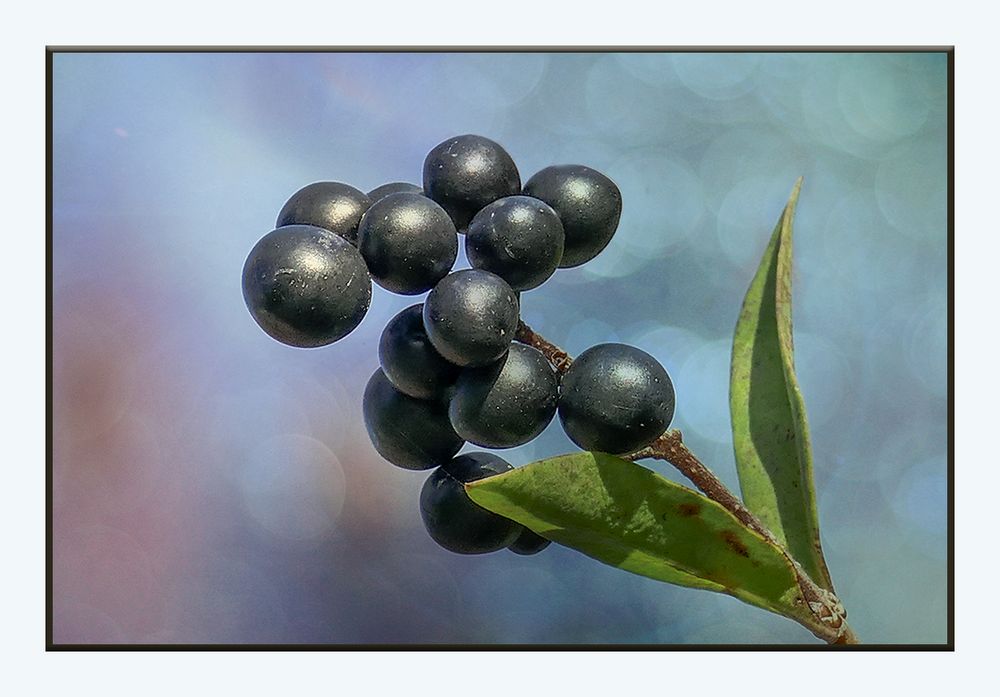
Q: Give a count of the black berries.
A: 14